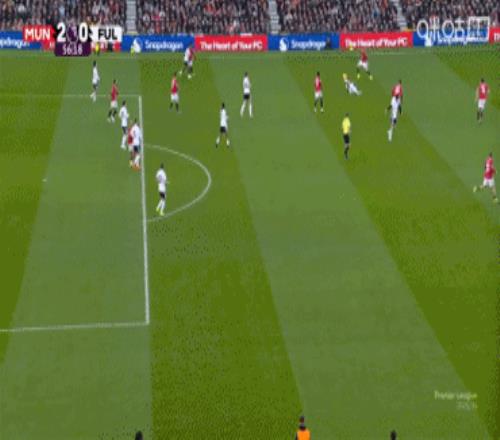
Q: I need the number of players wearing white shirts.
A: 9